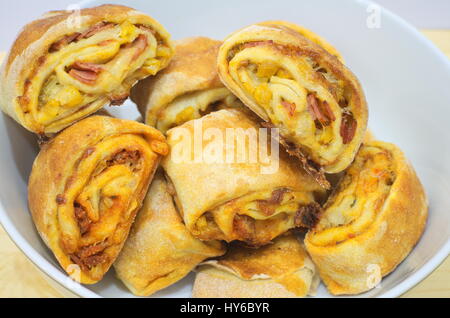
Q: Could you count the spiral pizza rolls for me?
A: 8